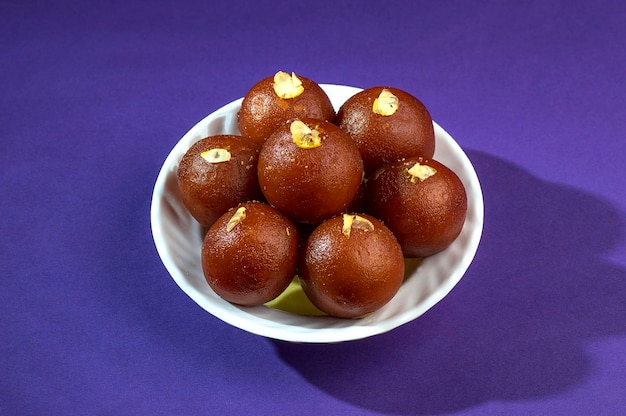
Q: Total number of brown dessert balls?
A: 7